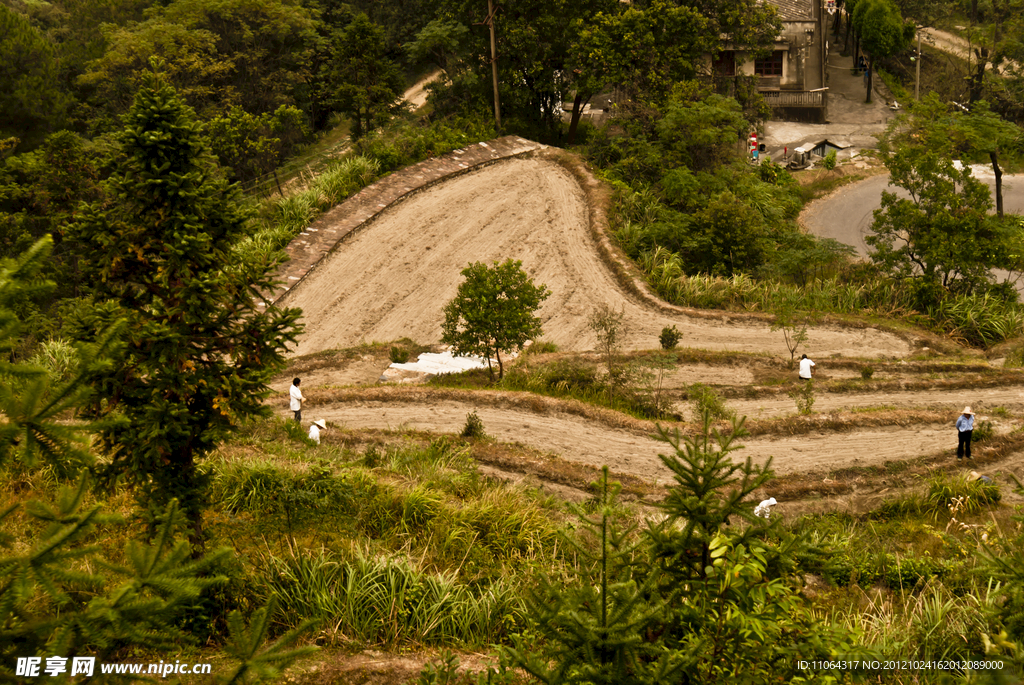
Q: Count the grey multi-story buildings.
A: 1